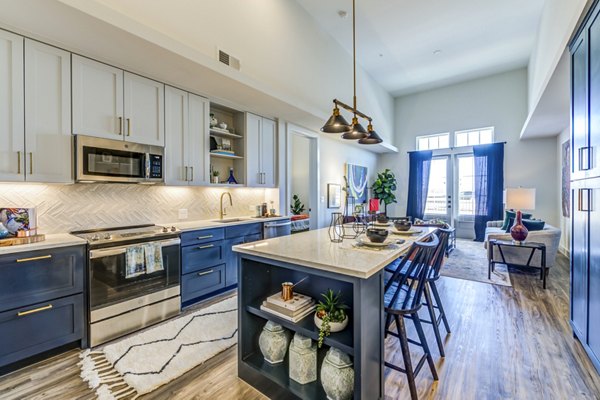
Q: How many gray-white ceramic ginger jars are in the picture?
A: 3